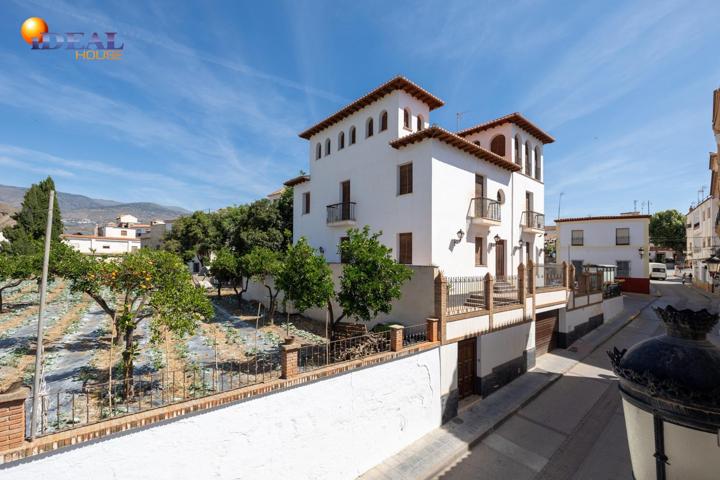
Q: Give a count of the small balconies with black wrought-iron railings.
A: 3